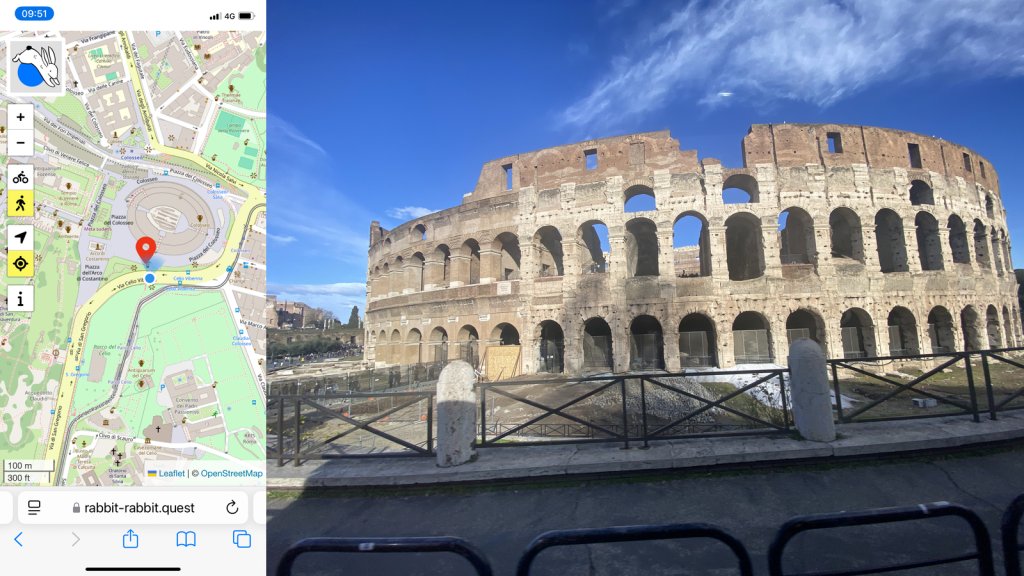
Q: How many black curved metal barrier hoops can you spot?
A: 4